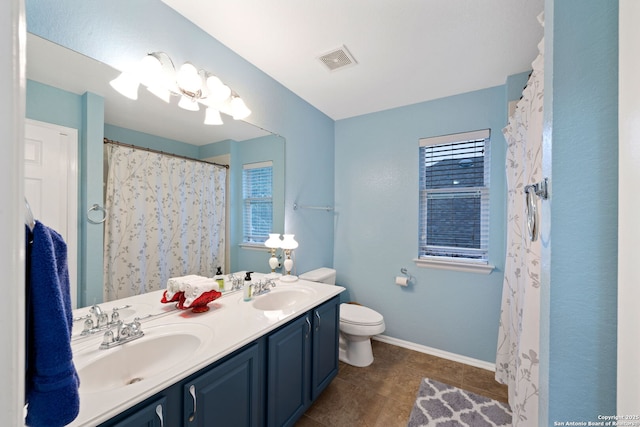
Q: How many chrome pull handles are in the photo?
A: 4